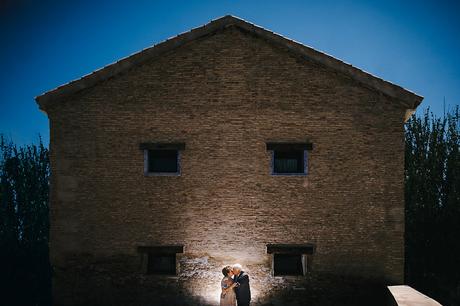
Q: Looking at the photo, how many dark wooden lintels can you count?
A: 4